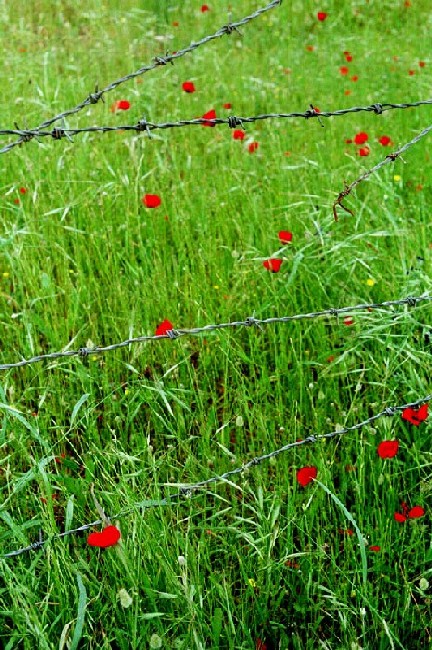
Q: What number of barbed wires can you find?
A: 5